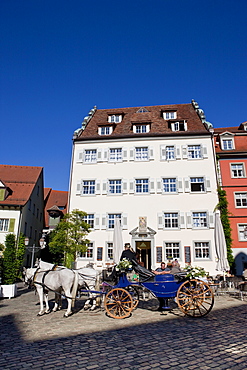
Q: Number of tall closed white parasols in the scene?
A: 2